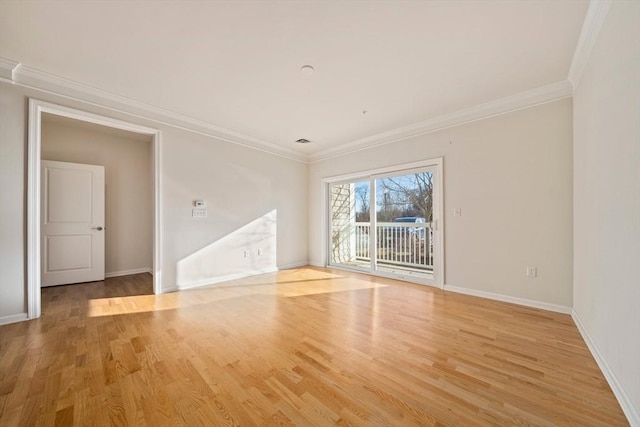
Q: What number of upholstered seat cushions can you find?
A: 0